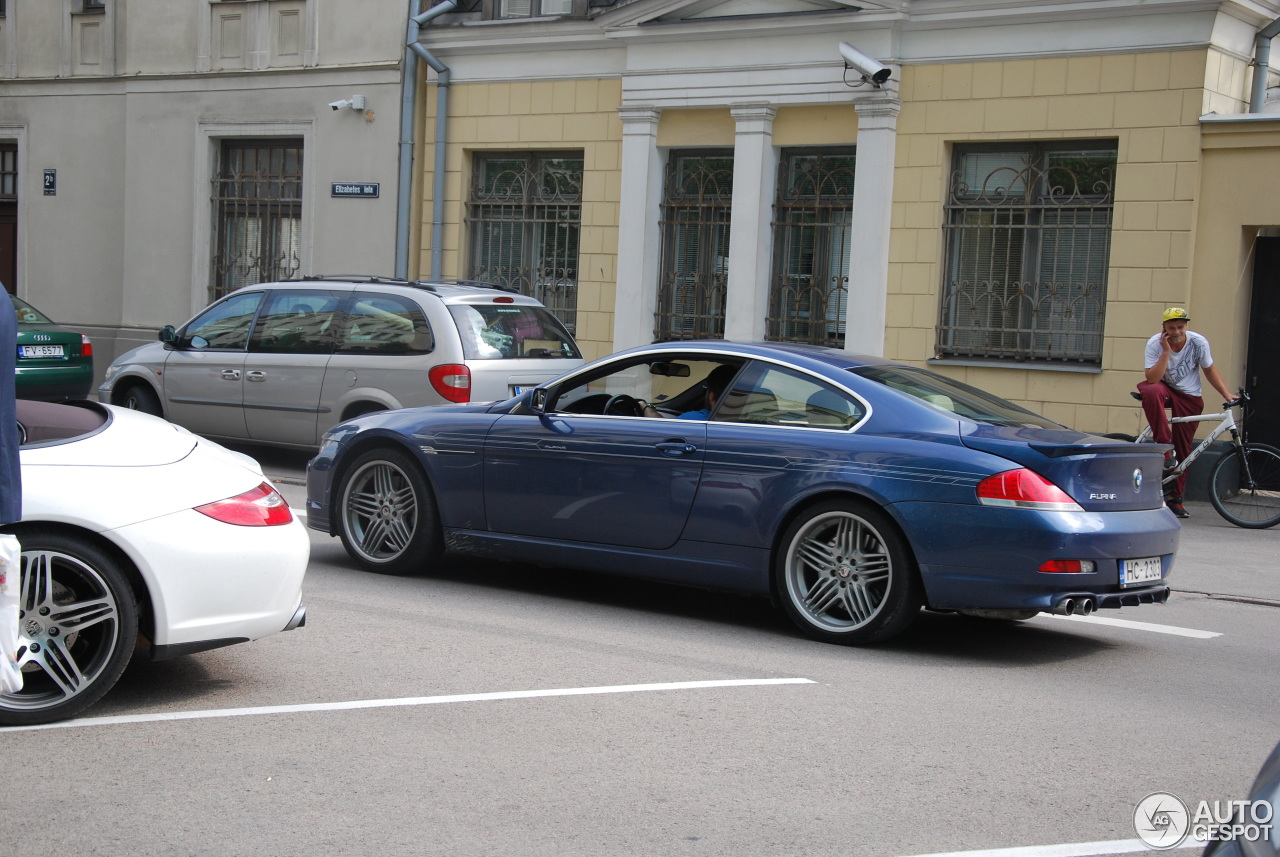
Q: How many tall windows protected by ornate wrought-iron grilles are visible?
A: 5